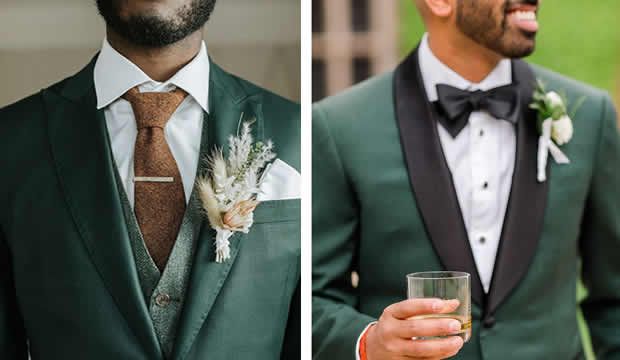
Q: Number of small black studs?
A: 3